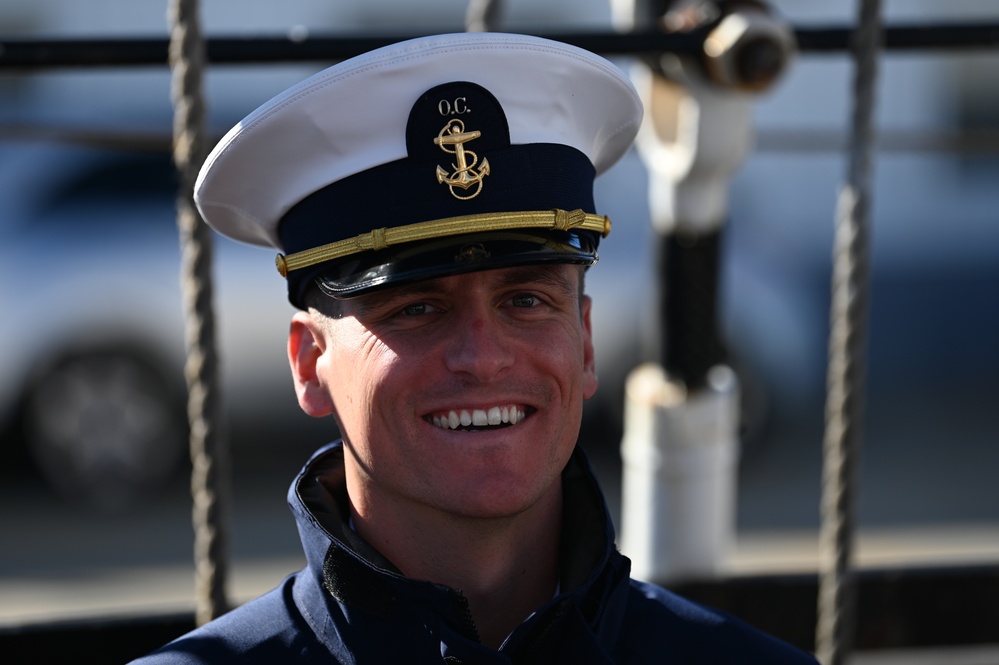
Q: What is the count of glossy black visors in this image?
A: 1